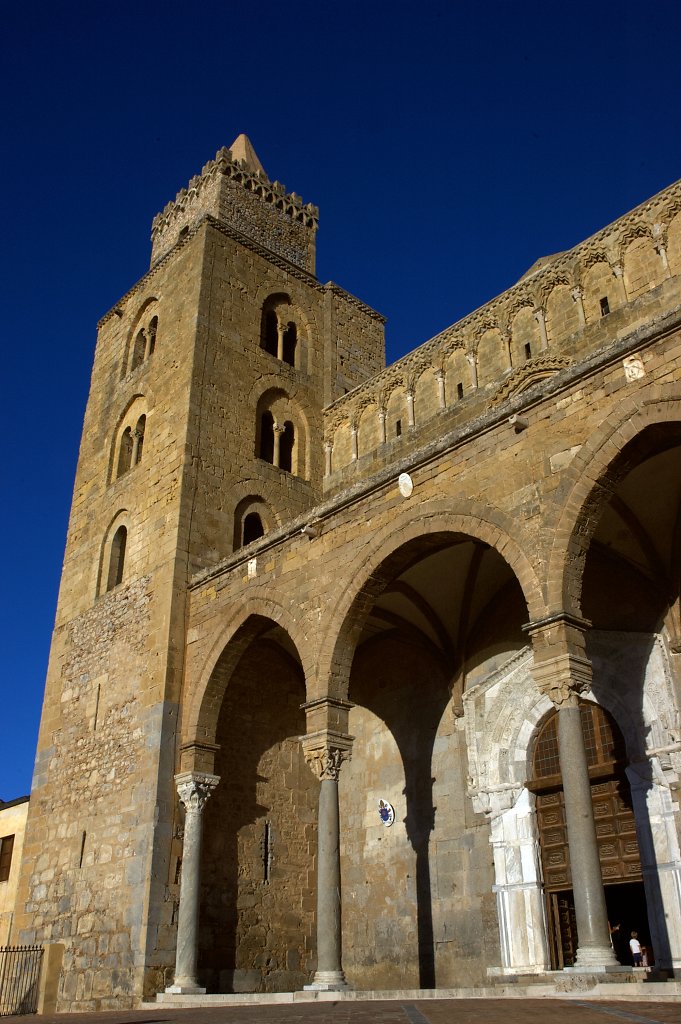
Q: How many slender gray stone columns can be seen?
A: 3